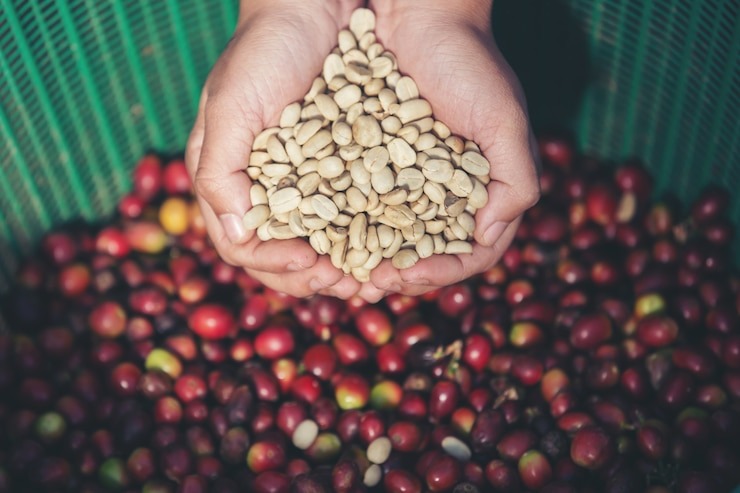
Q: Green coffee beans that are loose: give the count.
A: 4